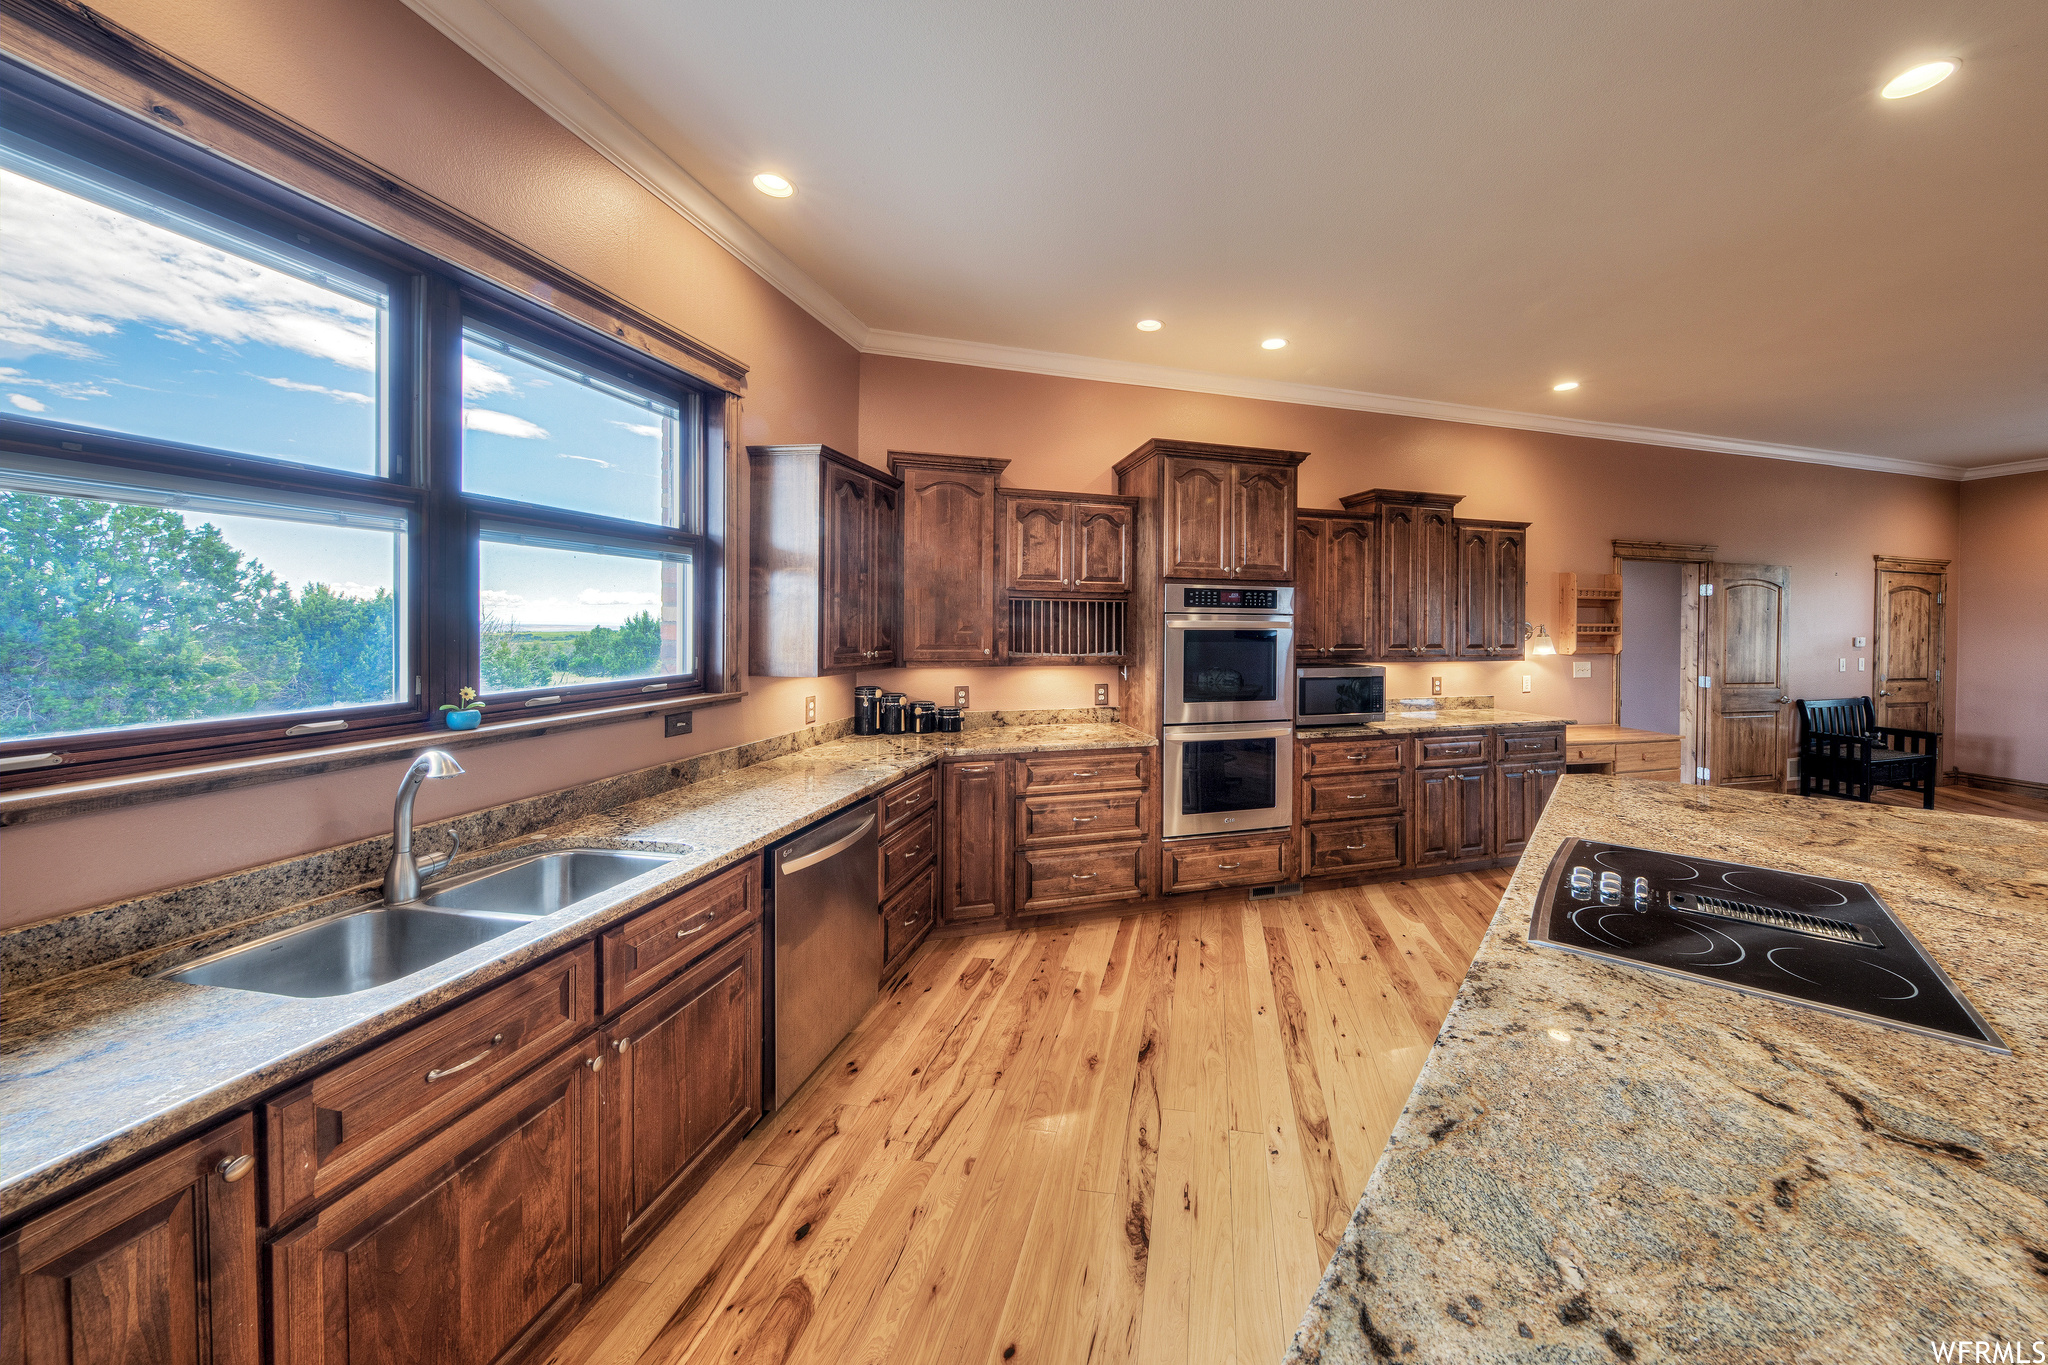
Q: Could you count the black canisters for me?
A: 4